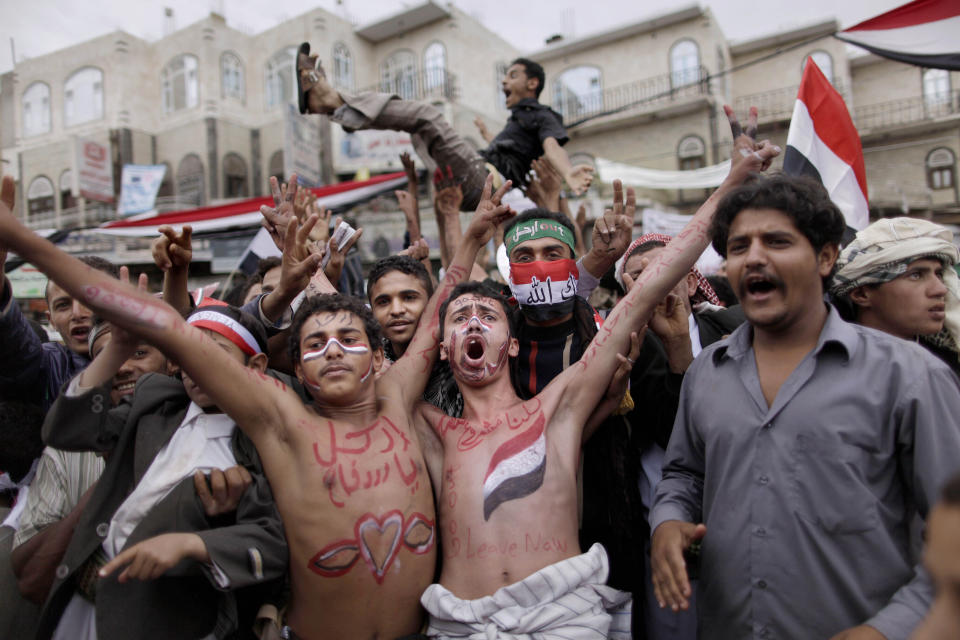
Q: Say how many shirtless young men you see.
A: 2